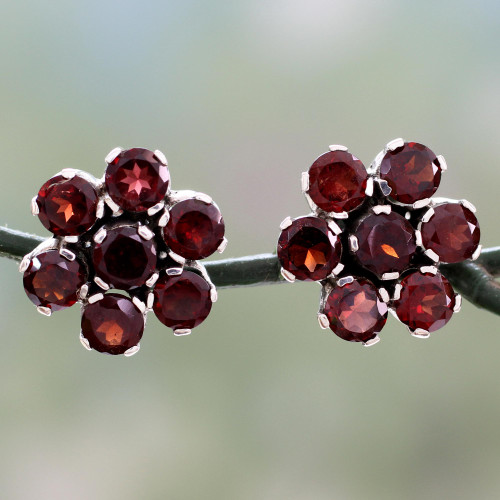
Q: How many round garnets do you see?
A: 14